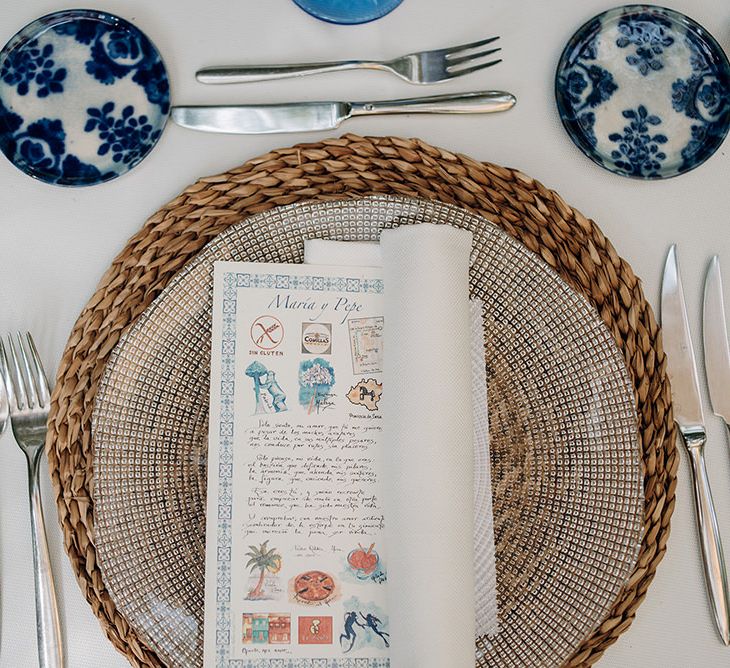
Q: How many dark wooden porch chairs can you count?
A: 0